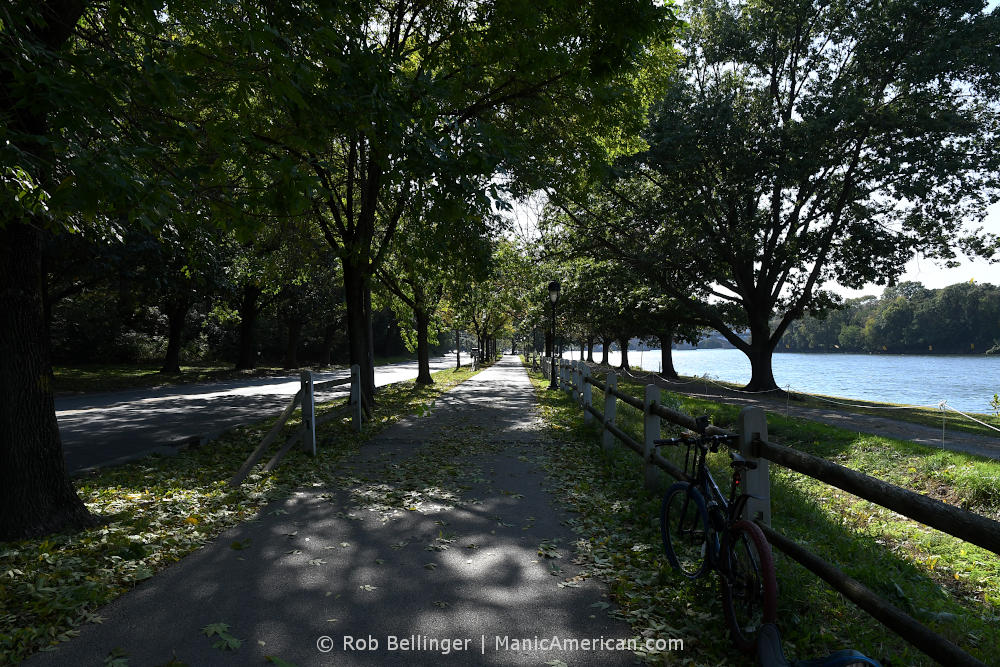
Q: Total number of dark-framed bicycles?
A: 1